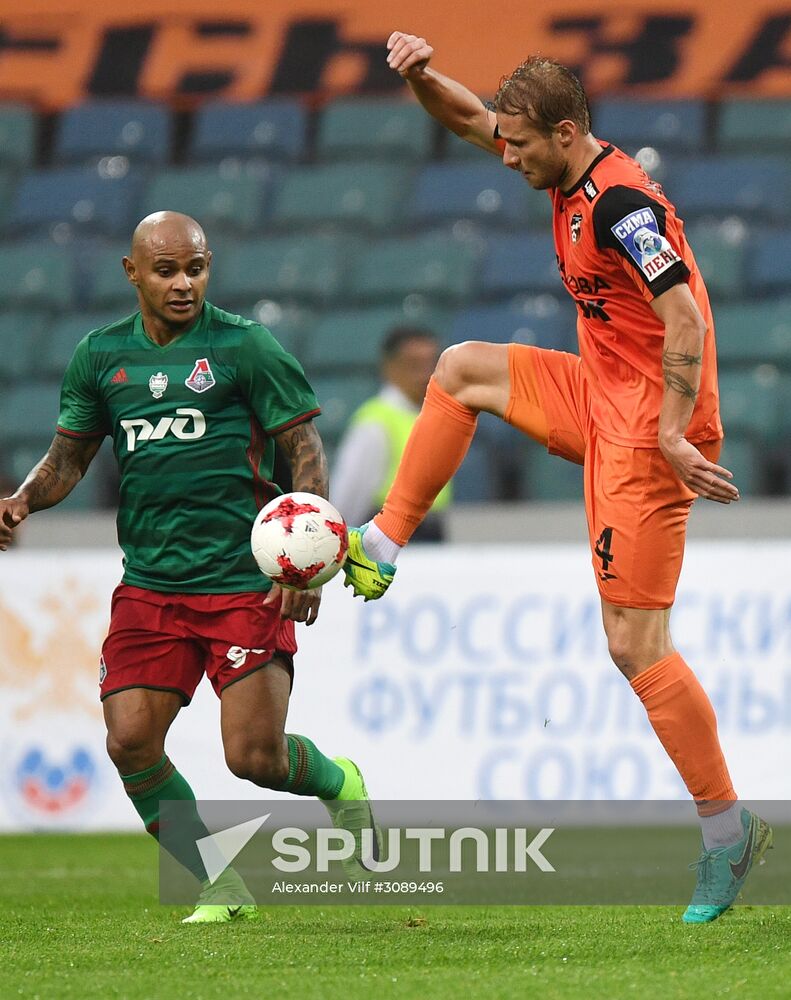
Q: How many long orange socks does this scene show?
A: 2